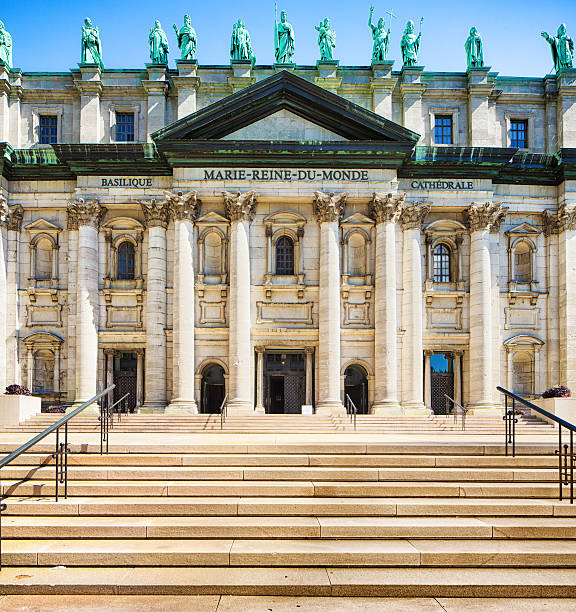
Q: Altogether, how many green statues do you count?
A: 11